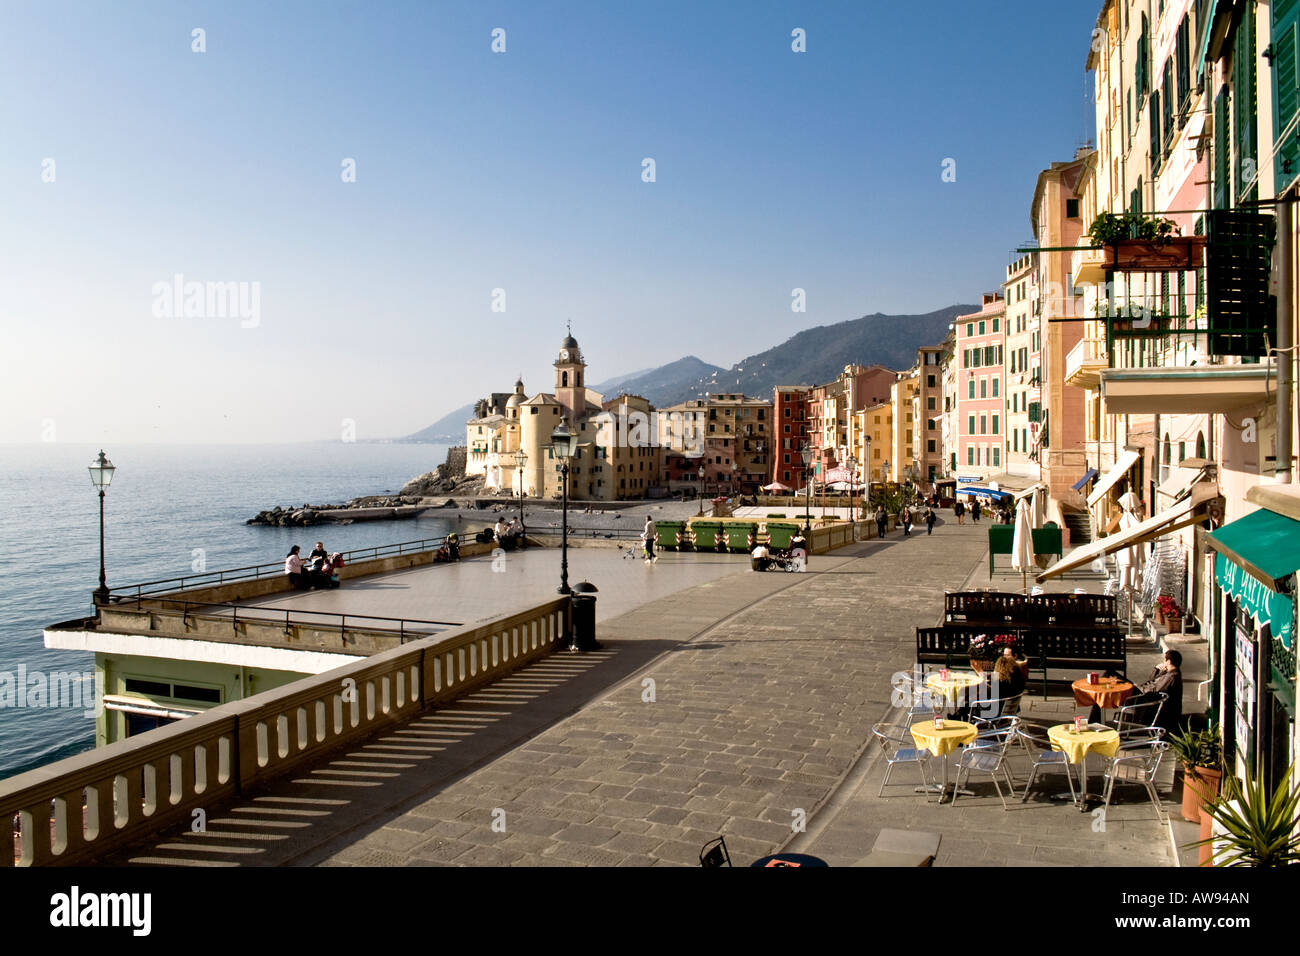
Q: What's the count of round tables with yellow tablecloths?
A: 3